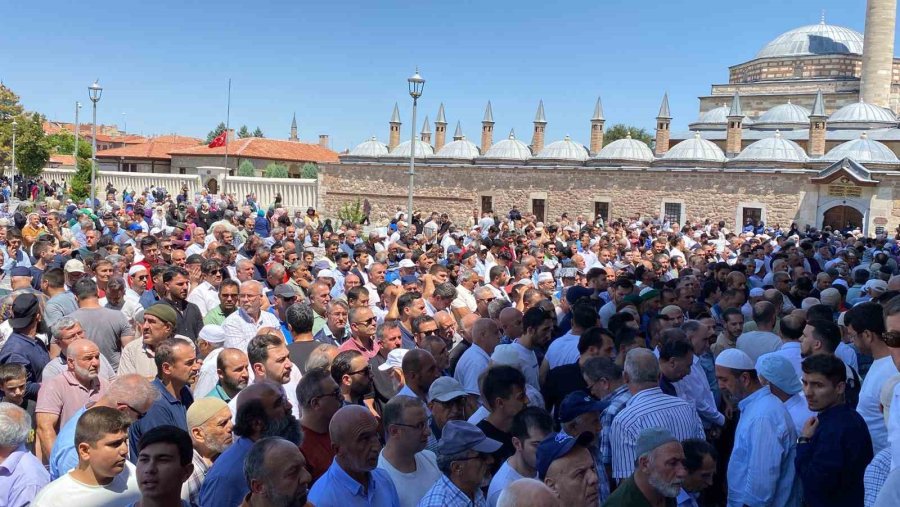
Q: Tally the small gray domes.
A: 12